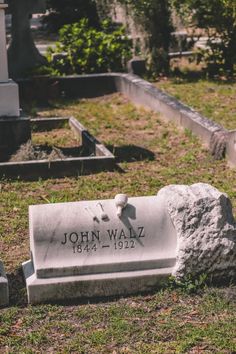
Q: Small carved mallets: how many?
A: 1